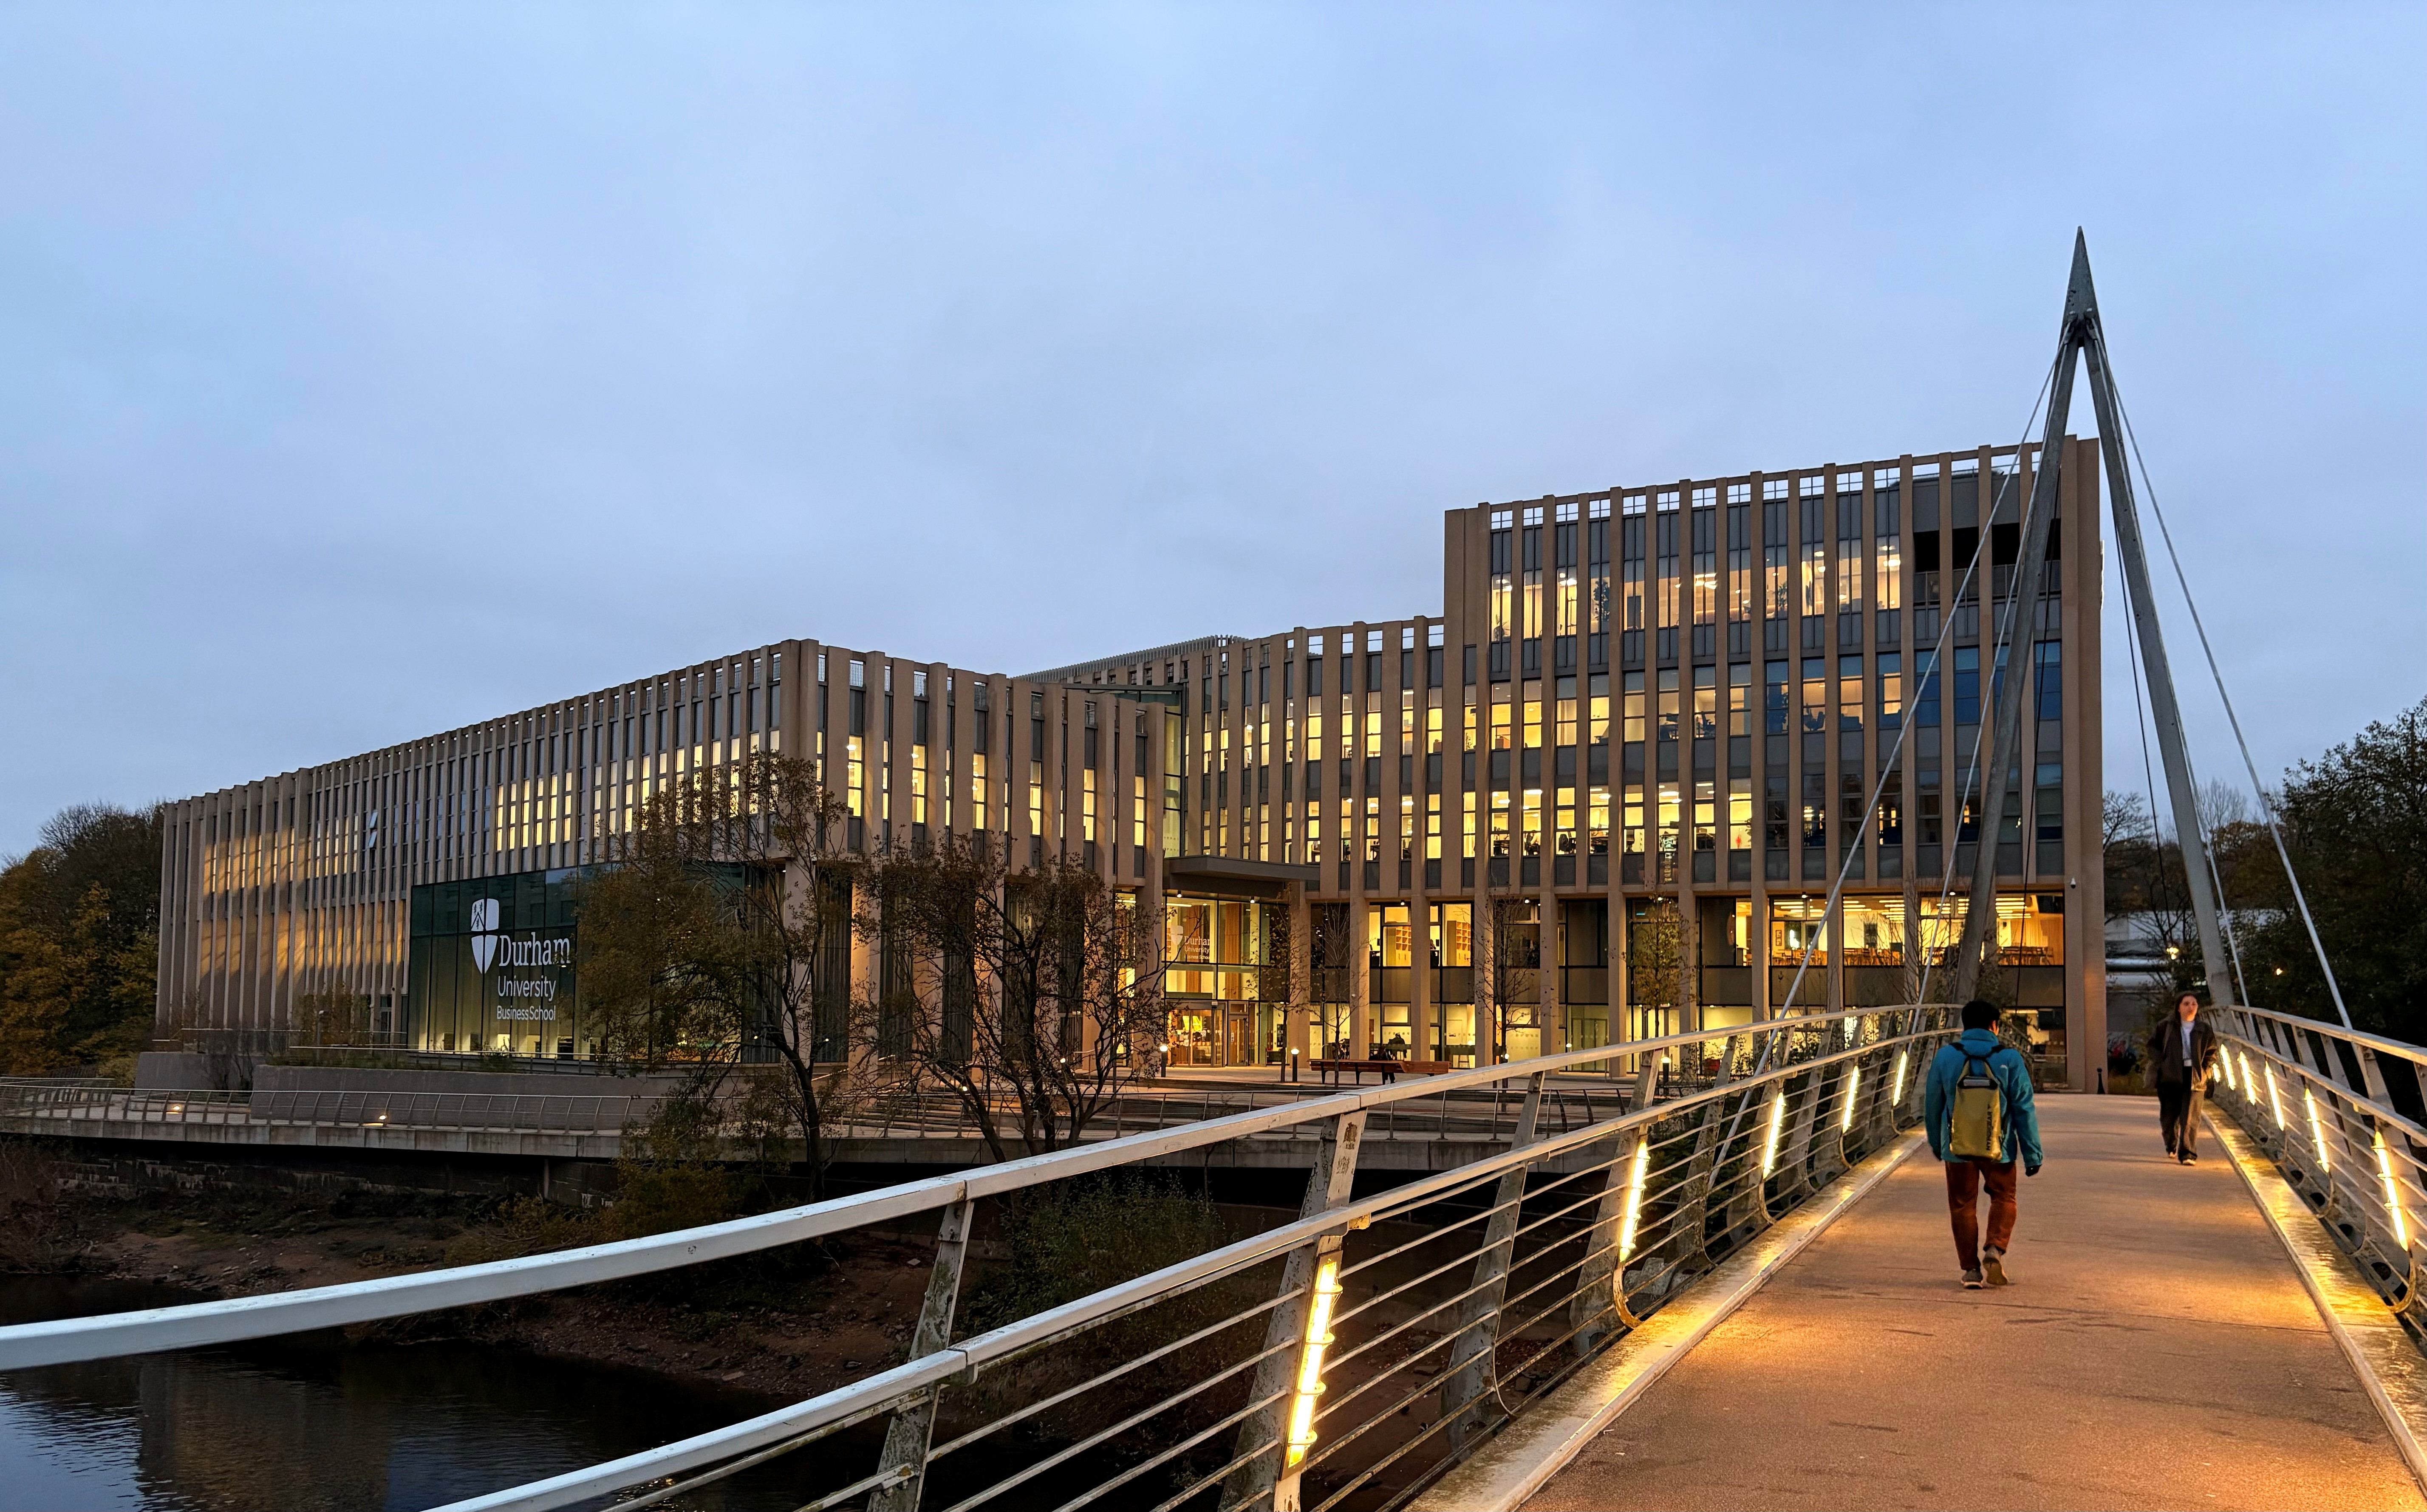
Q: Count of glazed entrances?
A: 1